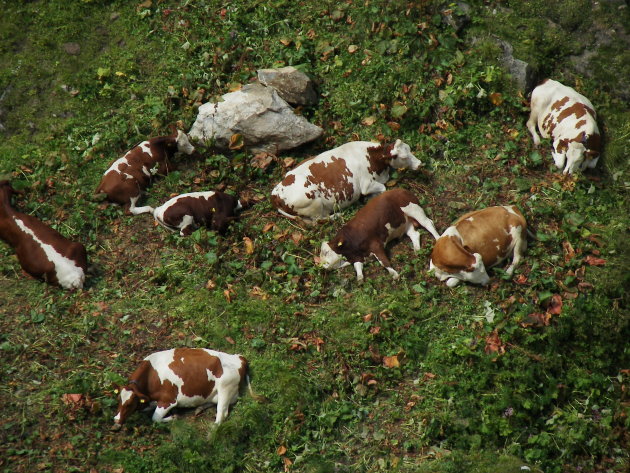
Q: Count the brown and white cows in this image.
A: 8